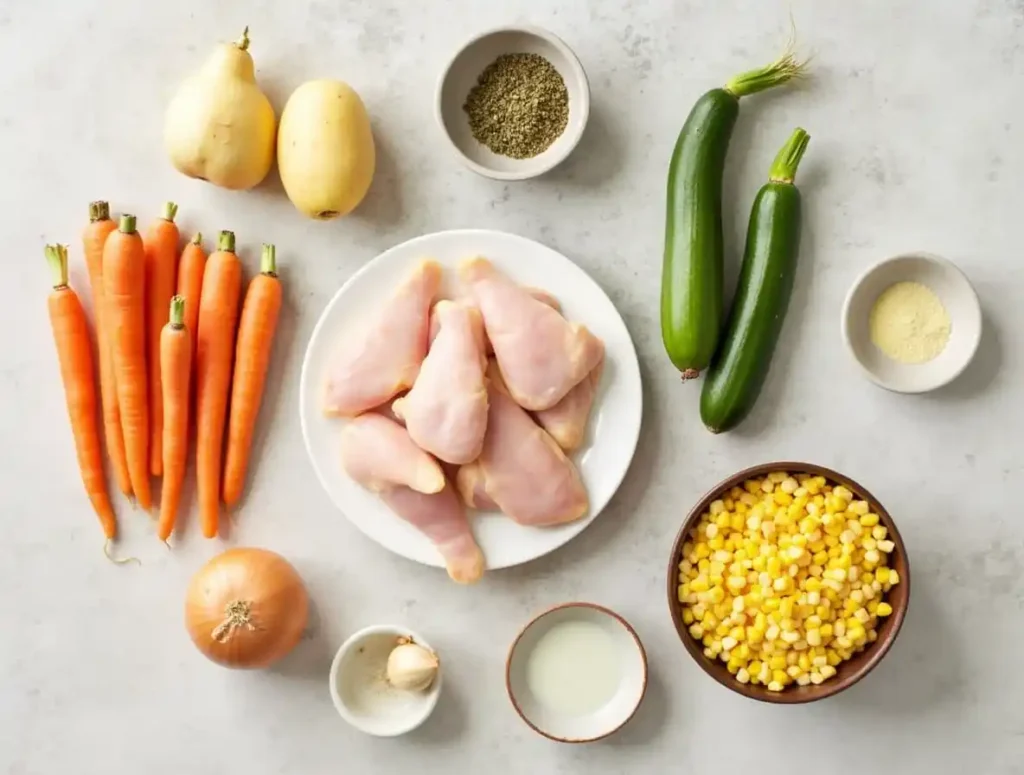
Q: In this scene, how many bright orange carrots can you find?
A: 8